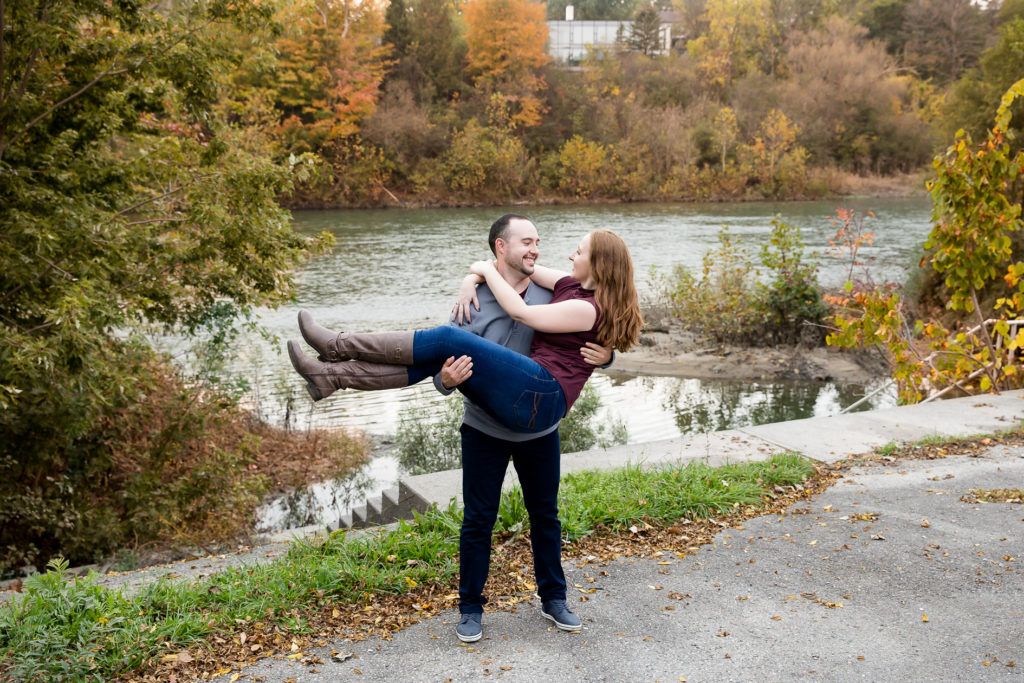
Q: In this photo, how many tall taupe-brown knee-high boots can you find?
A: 2